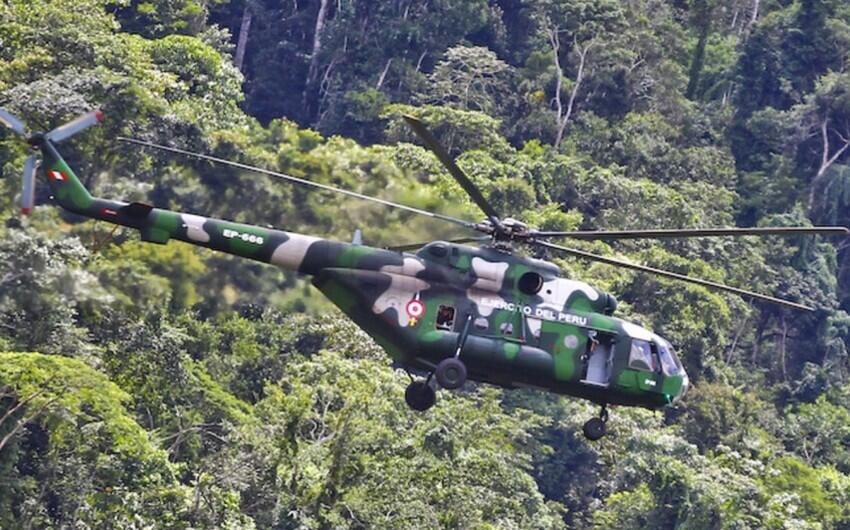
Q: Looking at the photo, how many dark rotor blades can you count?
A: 5